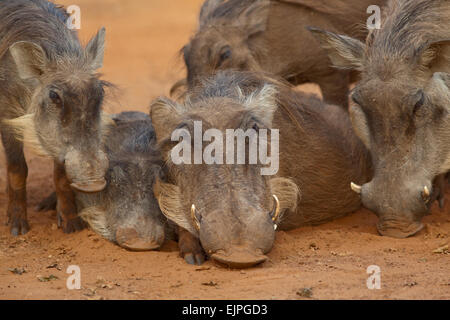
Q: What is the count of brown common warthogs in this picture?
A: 5